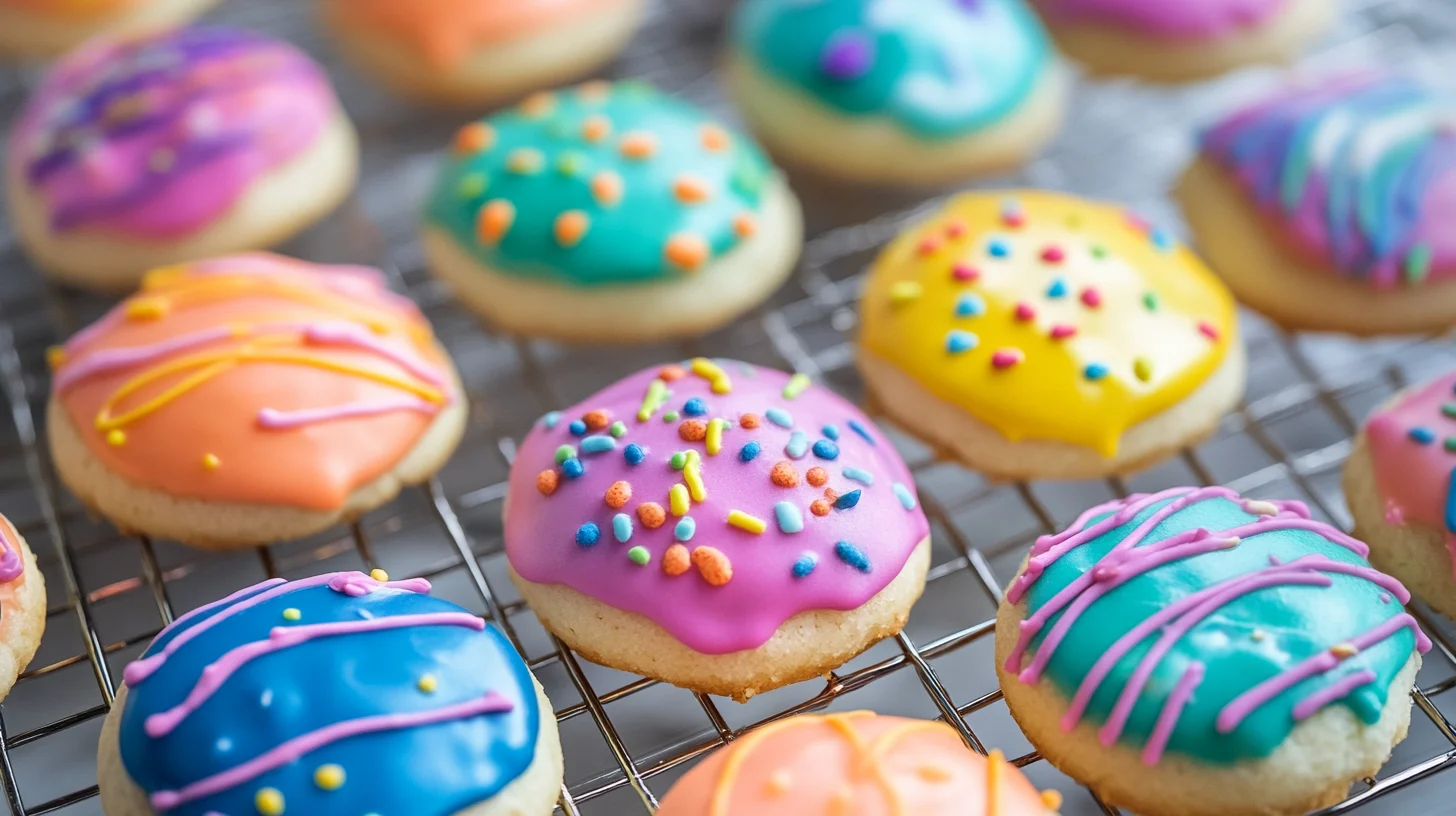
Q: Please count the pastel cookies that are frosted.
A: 15